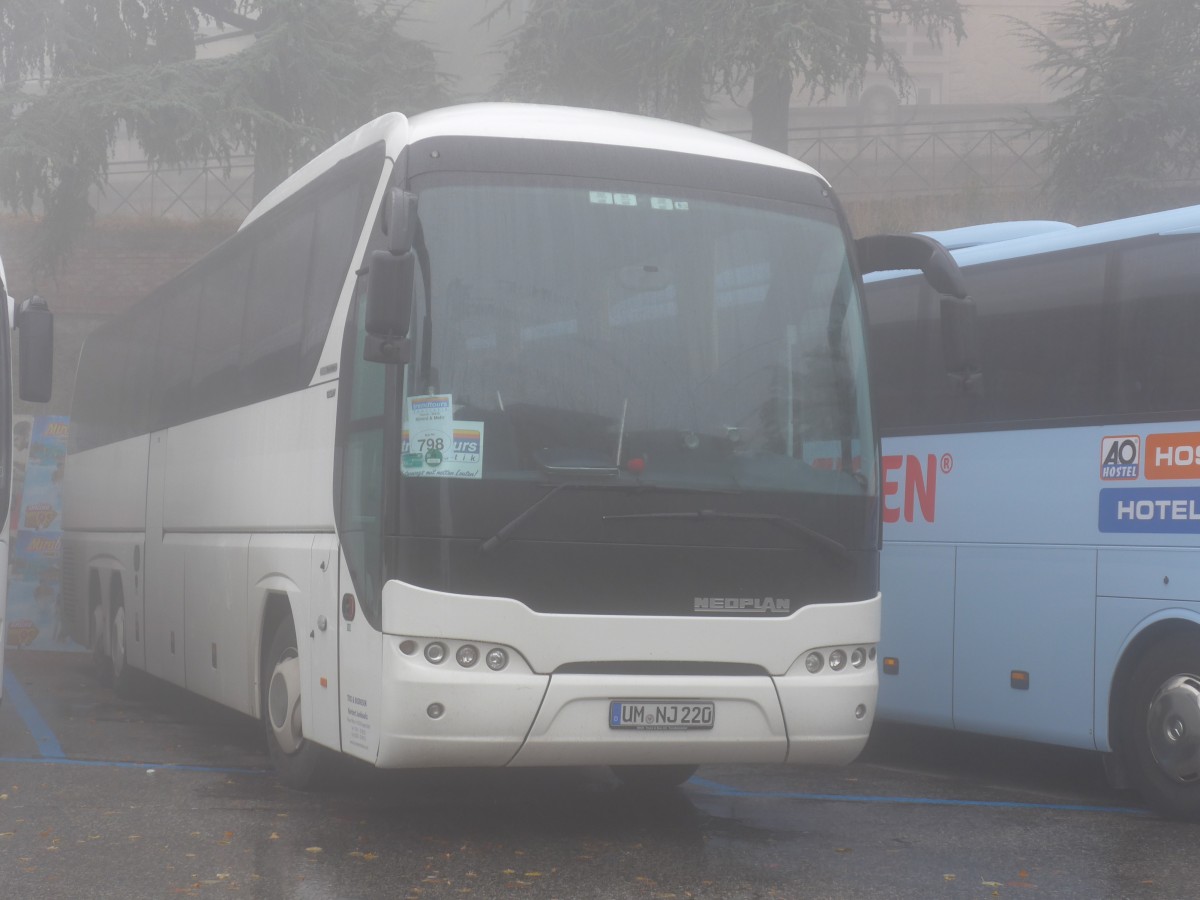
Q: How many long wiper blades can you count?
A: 2